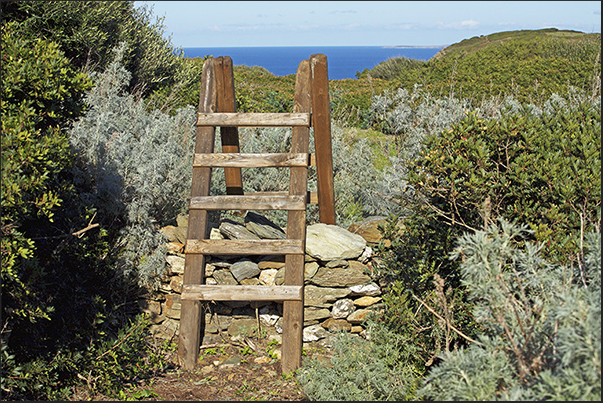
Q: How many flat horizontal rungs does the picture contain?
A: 5